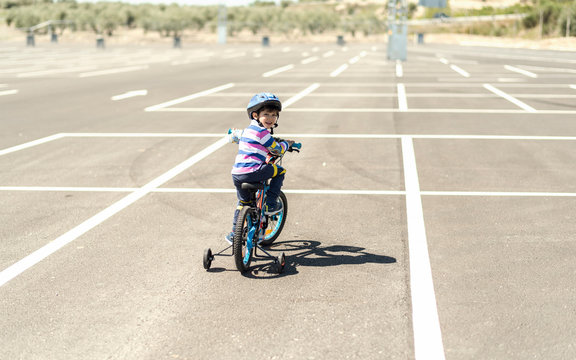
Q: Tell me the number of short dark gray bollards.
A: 7